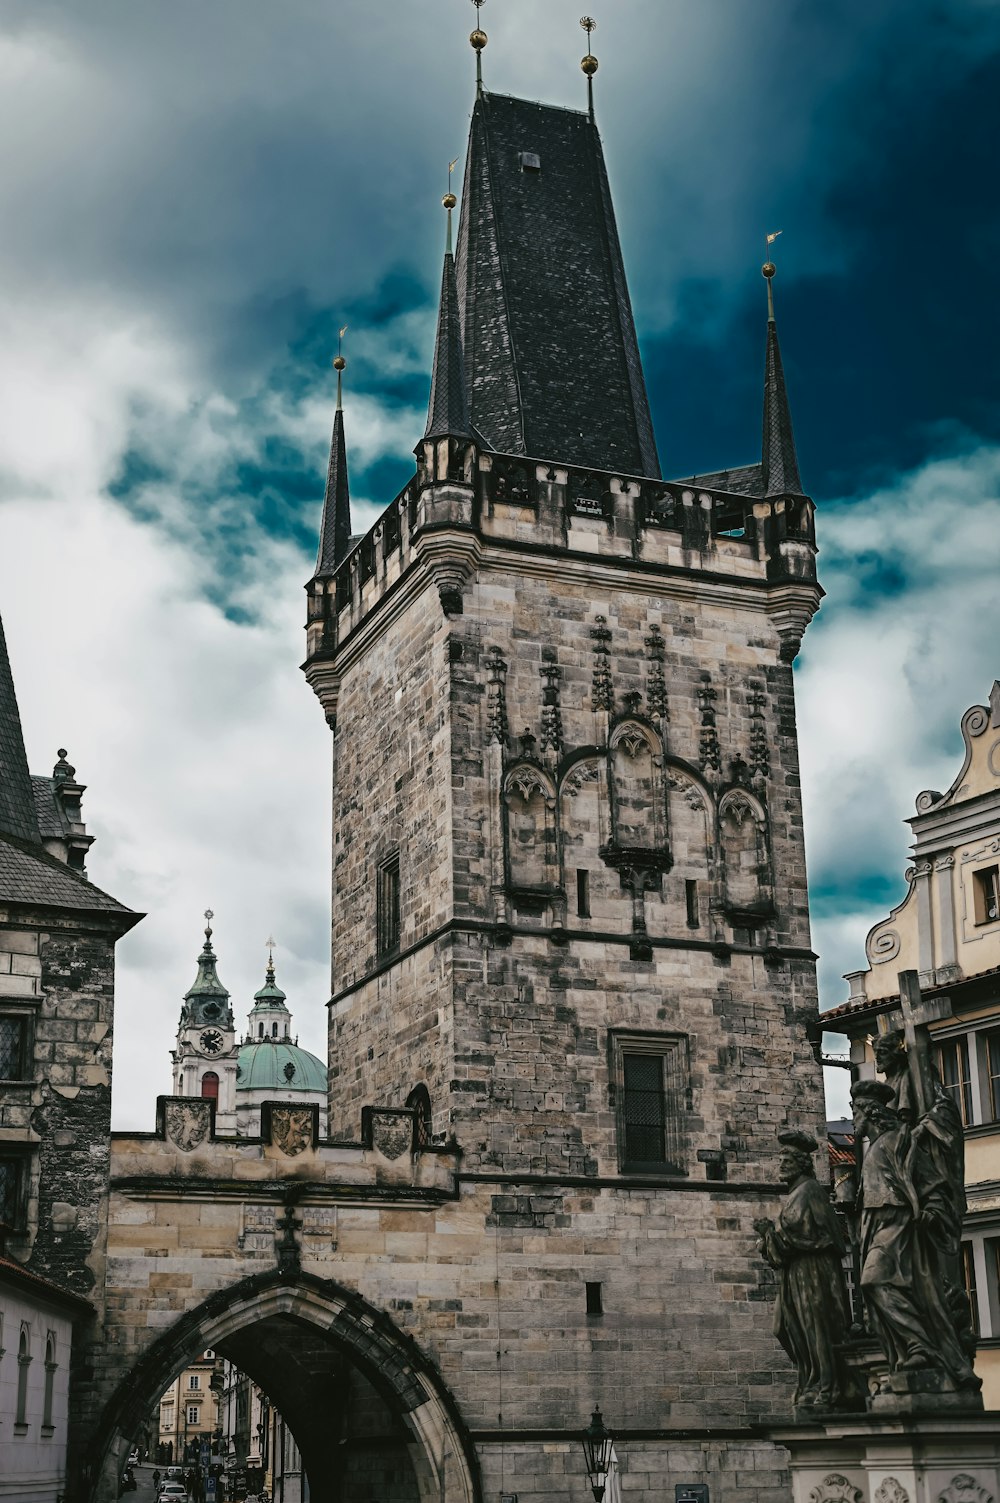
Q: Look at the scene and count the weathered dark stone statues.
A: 3